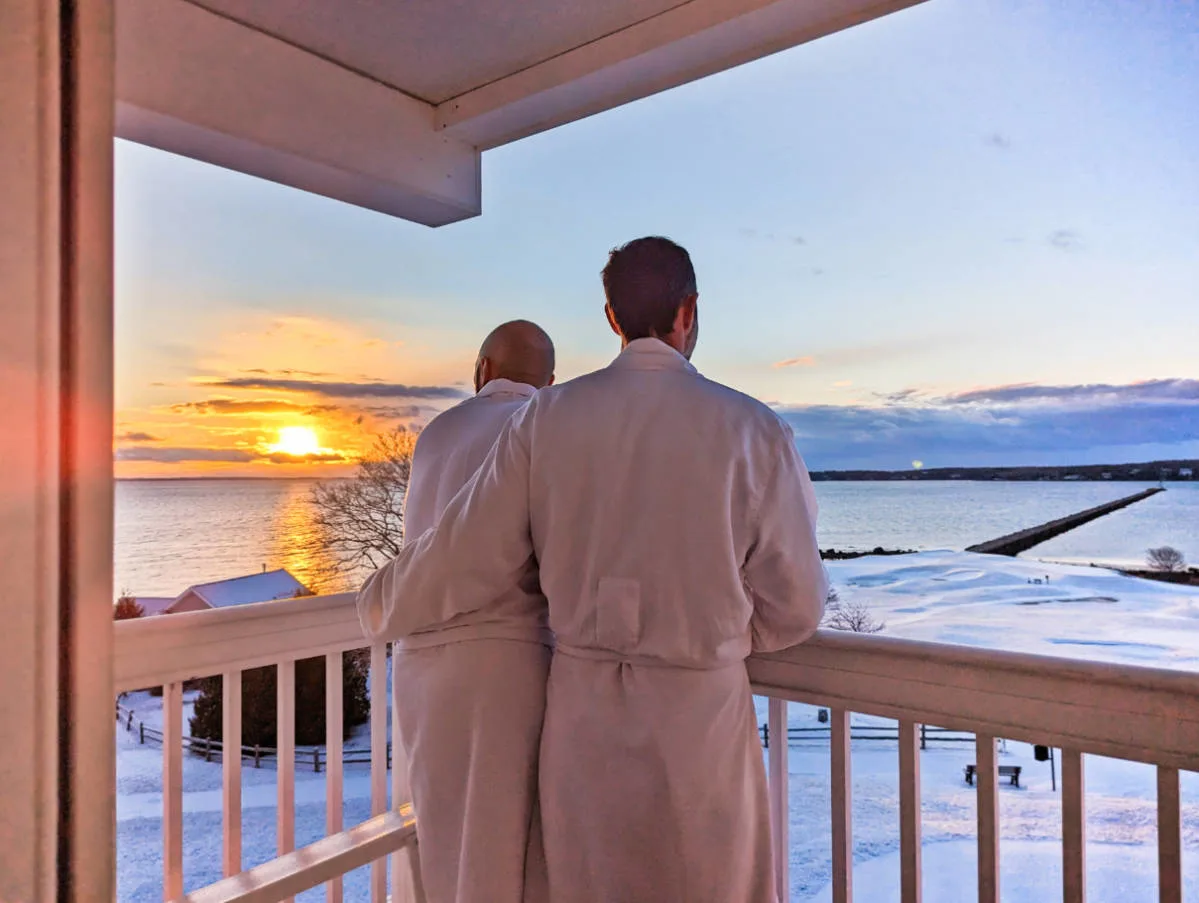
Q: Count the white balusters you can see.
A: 11